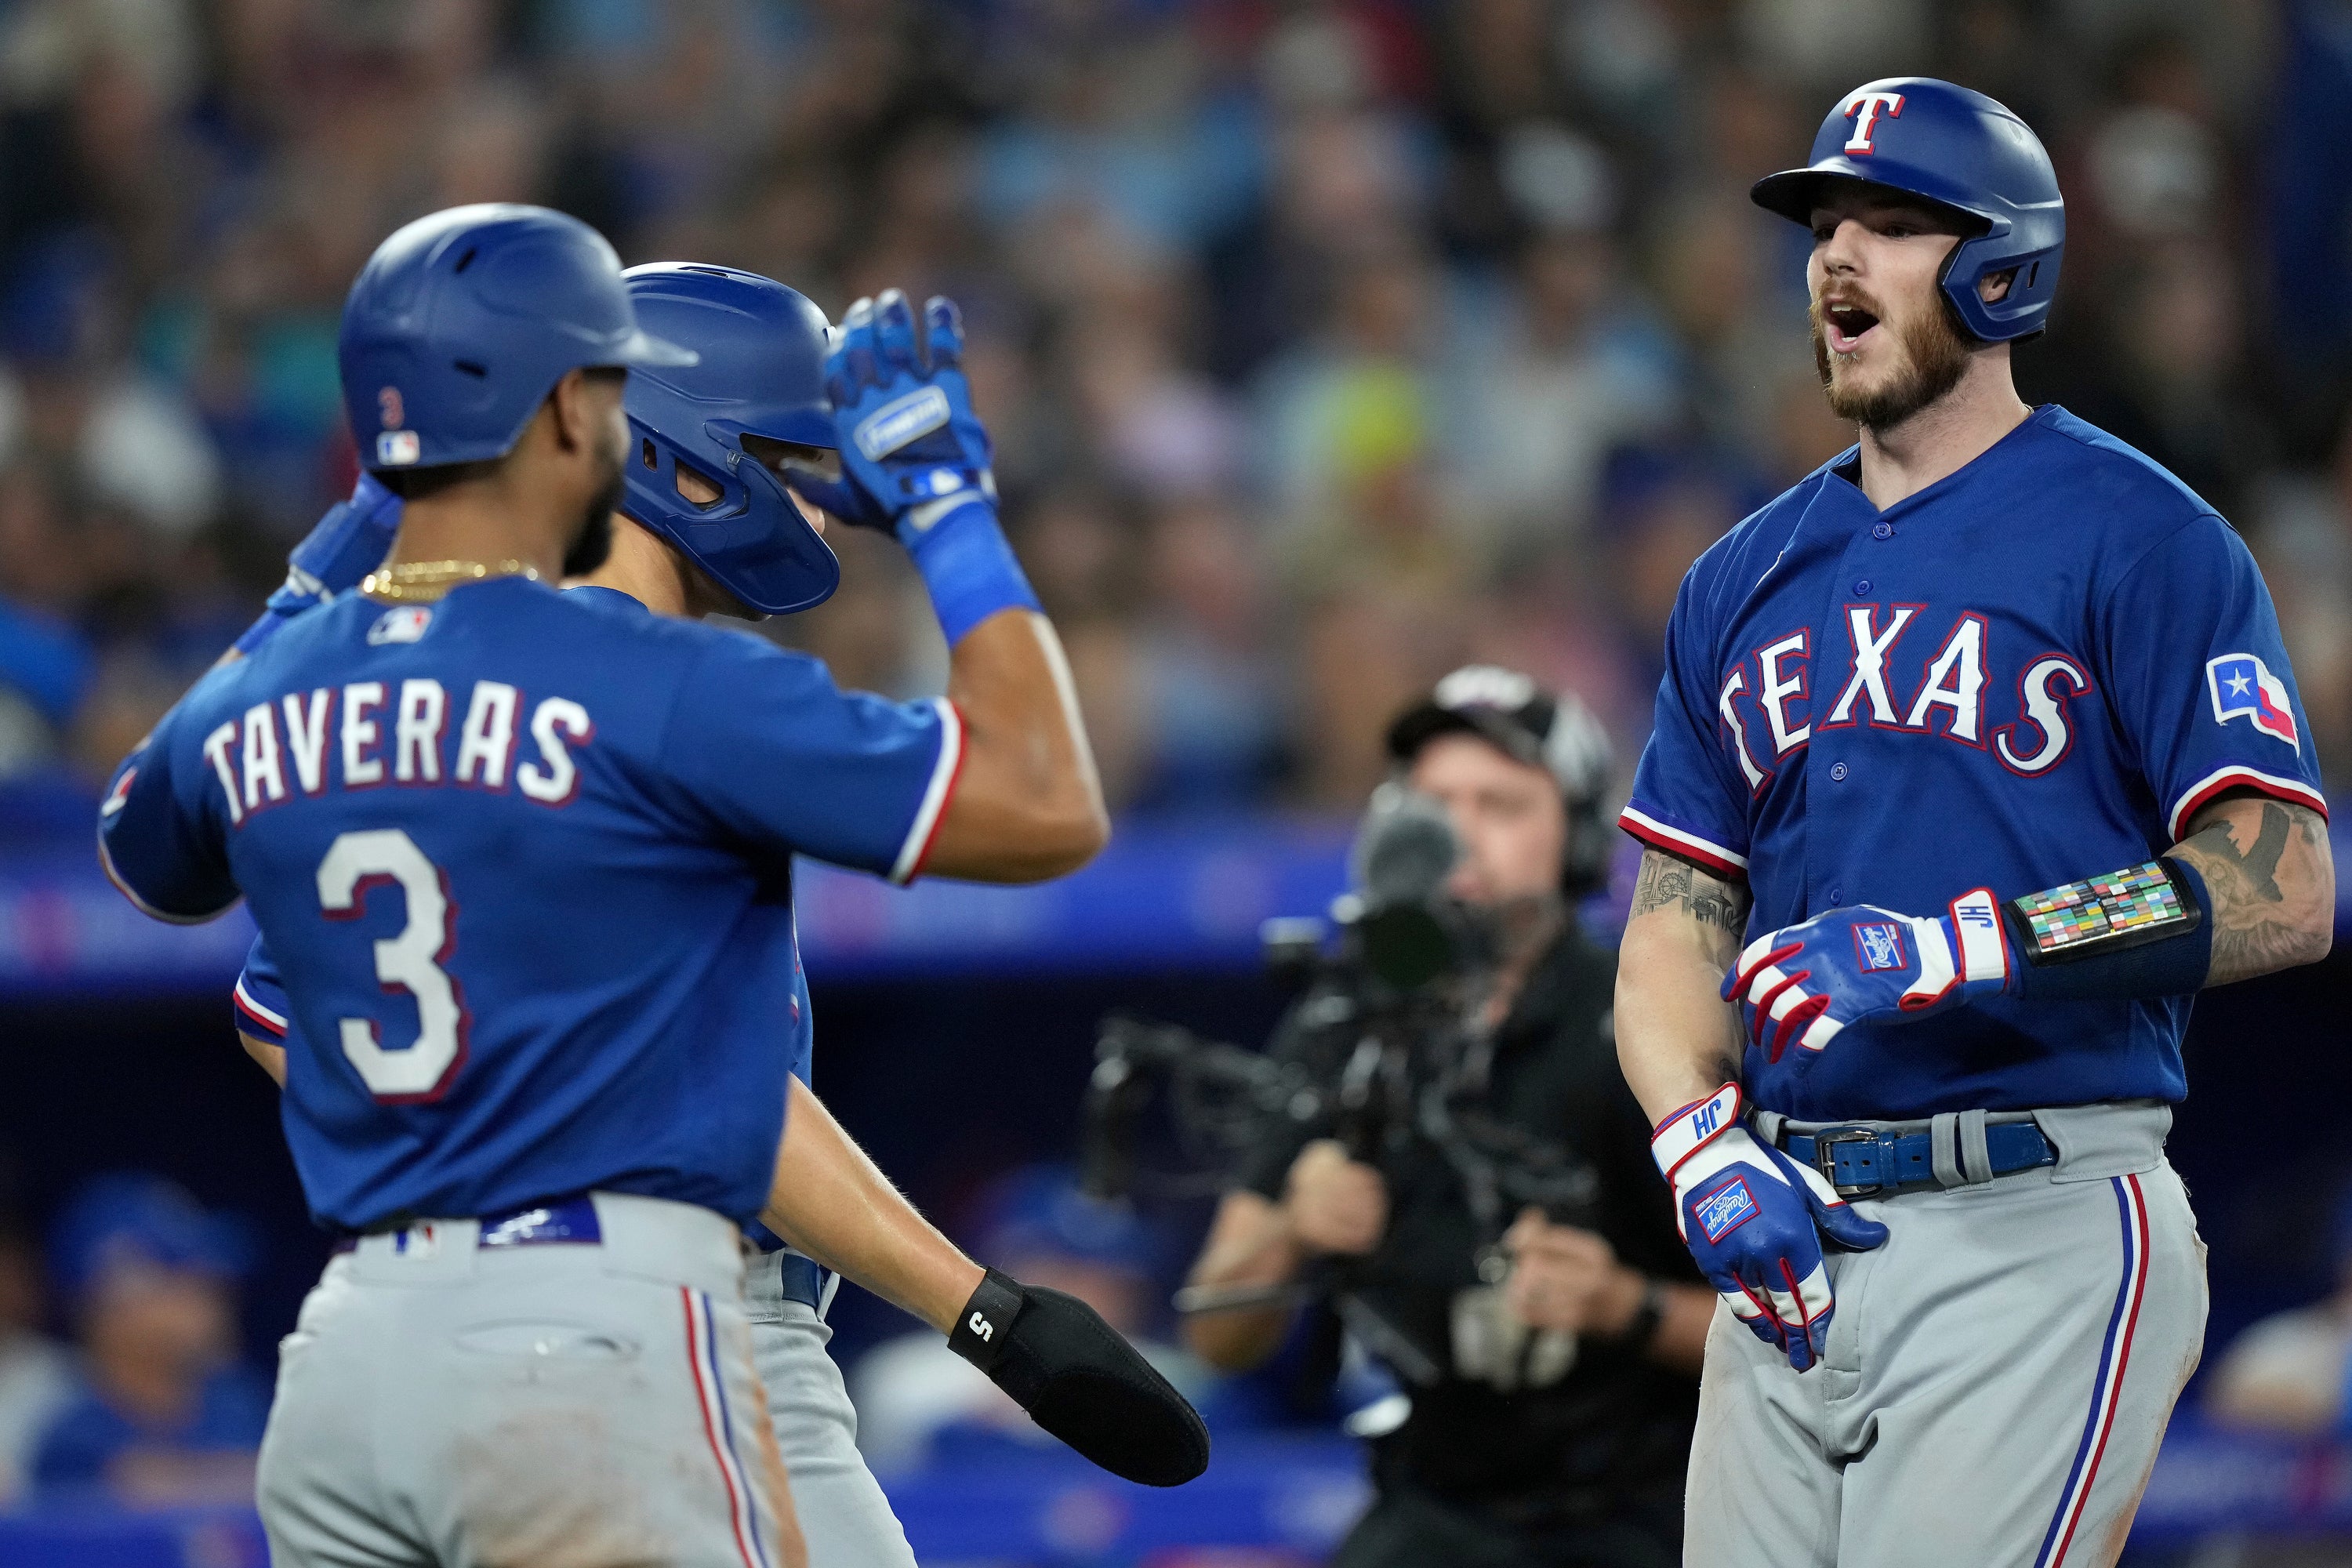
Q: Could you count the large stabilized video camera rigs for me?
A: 1